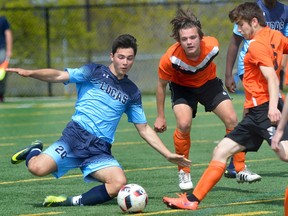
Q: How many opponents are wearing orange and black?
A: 2